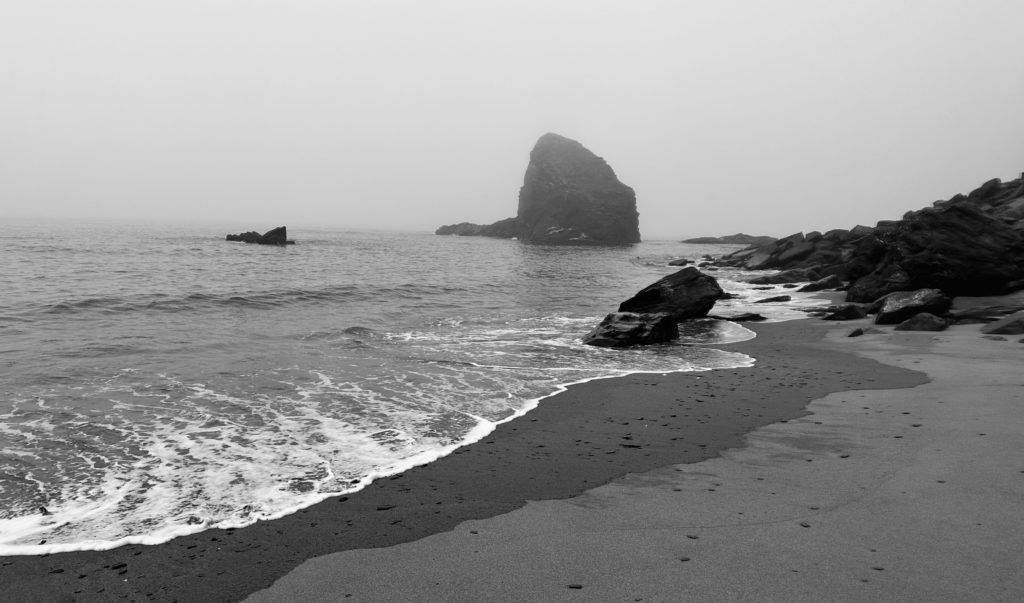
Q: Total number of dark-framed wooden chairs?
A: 0